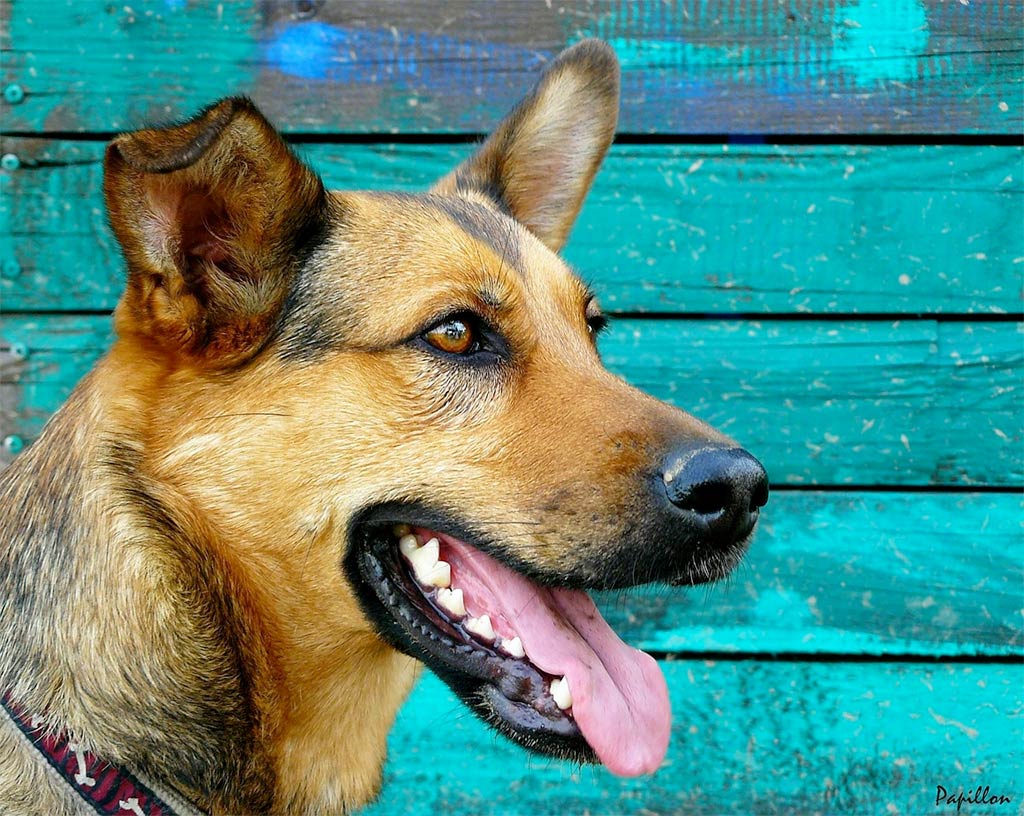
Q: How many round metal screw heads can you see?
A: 5